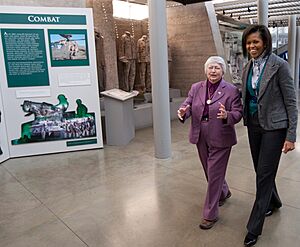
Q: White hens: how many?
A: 0